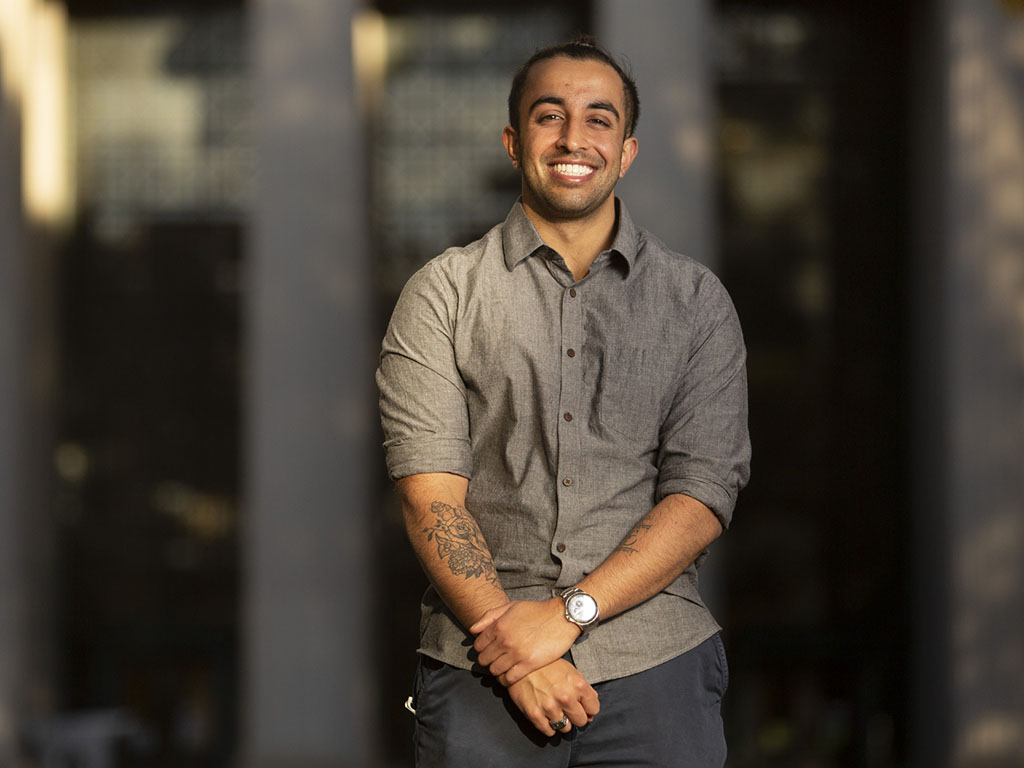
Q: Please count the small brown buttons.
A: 5